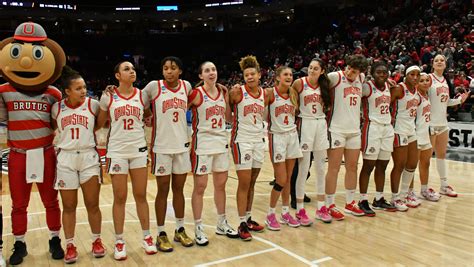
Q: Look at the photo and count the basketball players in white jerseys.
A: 12